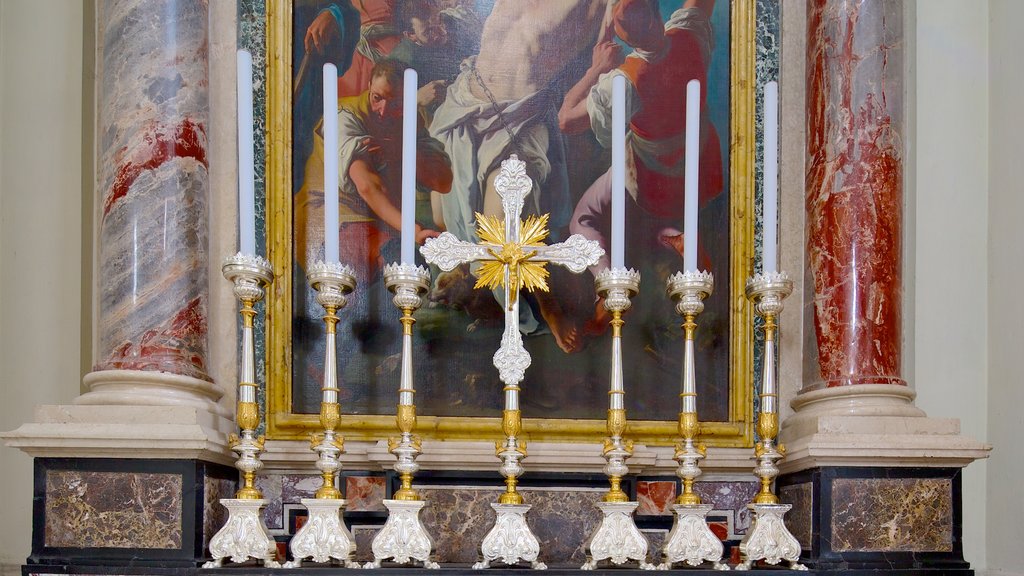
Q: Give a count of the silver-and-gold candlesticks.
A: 6